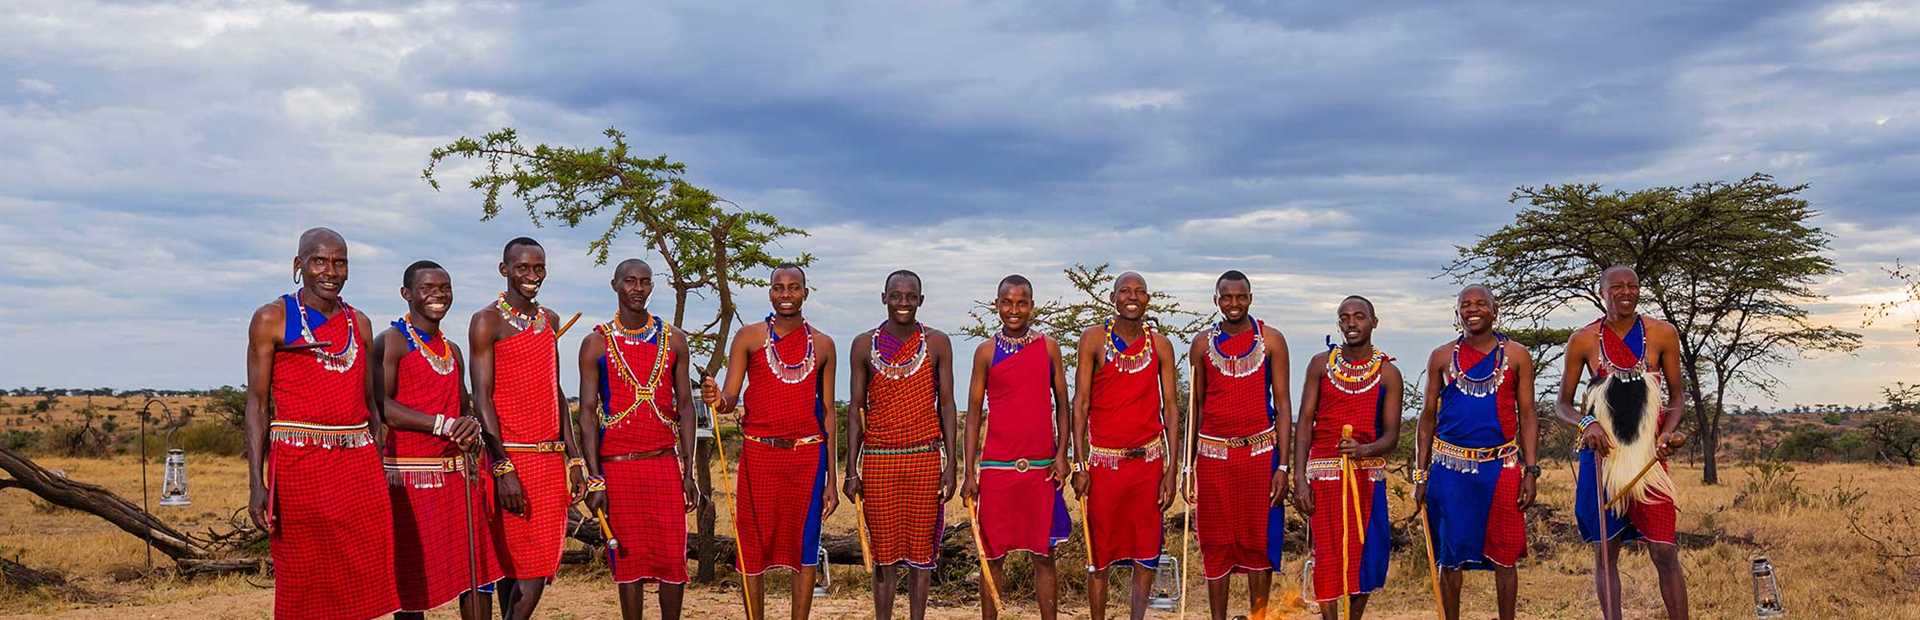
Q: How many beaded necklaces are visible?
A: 12